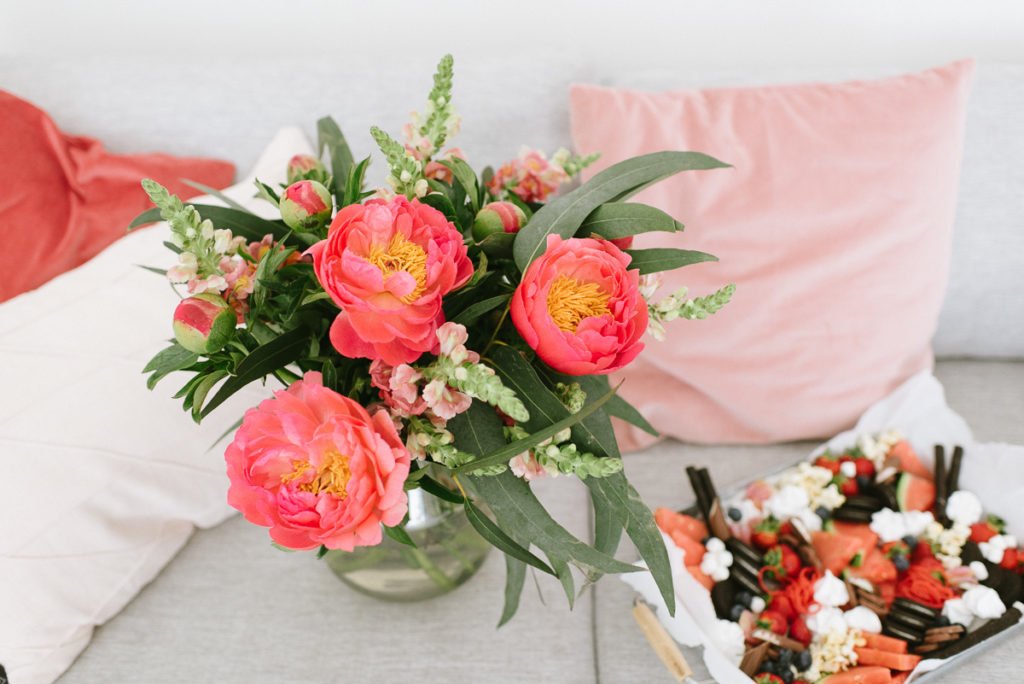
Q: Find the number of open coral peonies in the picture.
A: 3